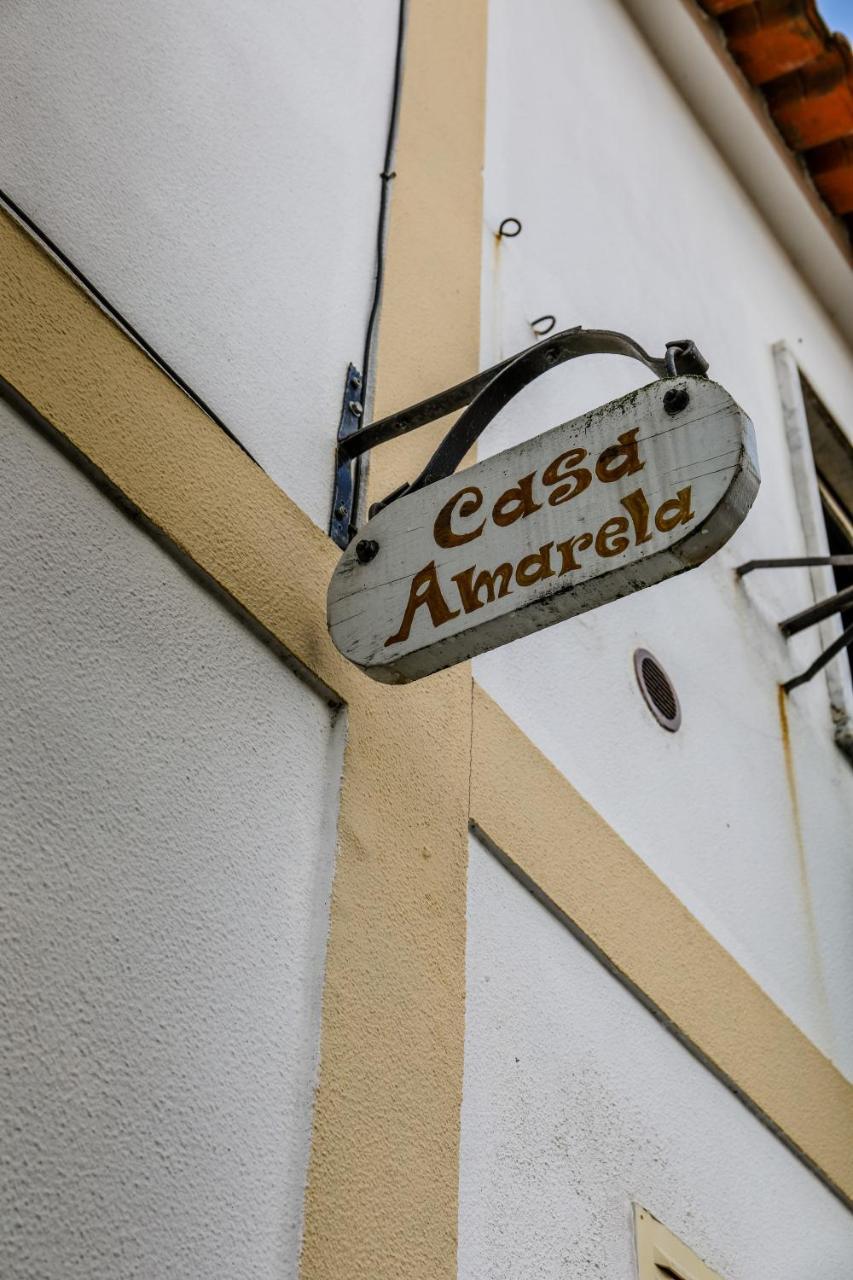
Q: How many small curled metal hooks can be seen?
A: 2